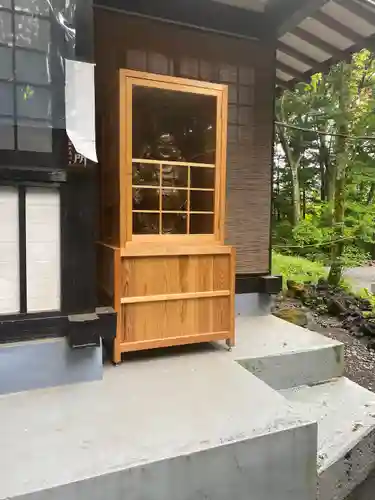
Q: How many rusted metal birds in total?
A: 0